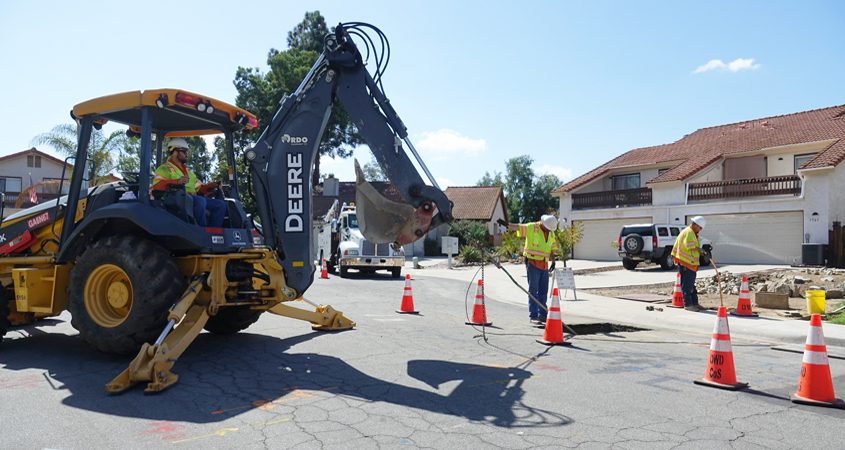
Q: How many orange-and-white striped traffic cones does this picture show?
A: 8